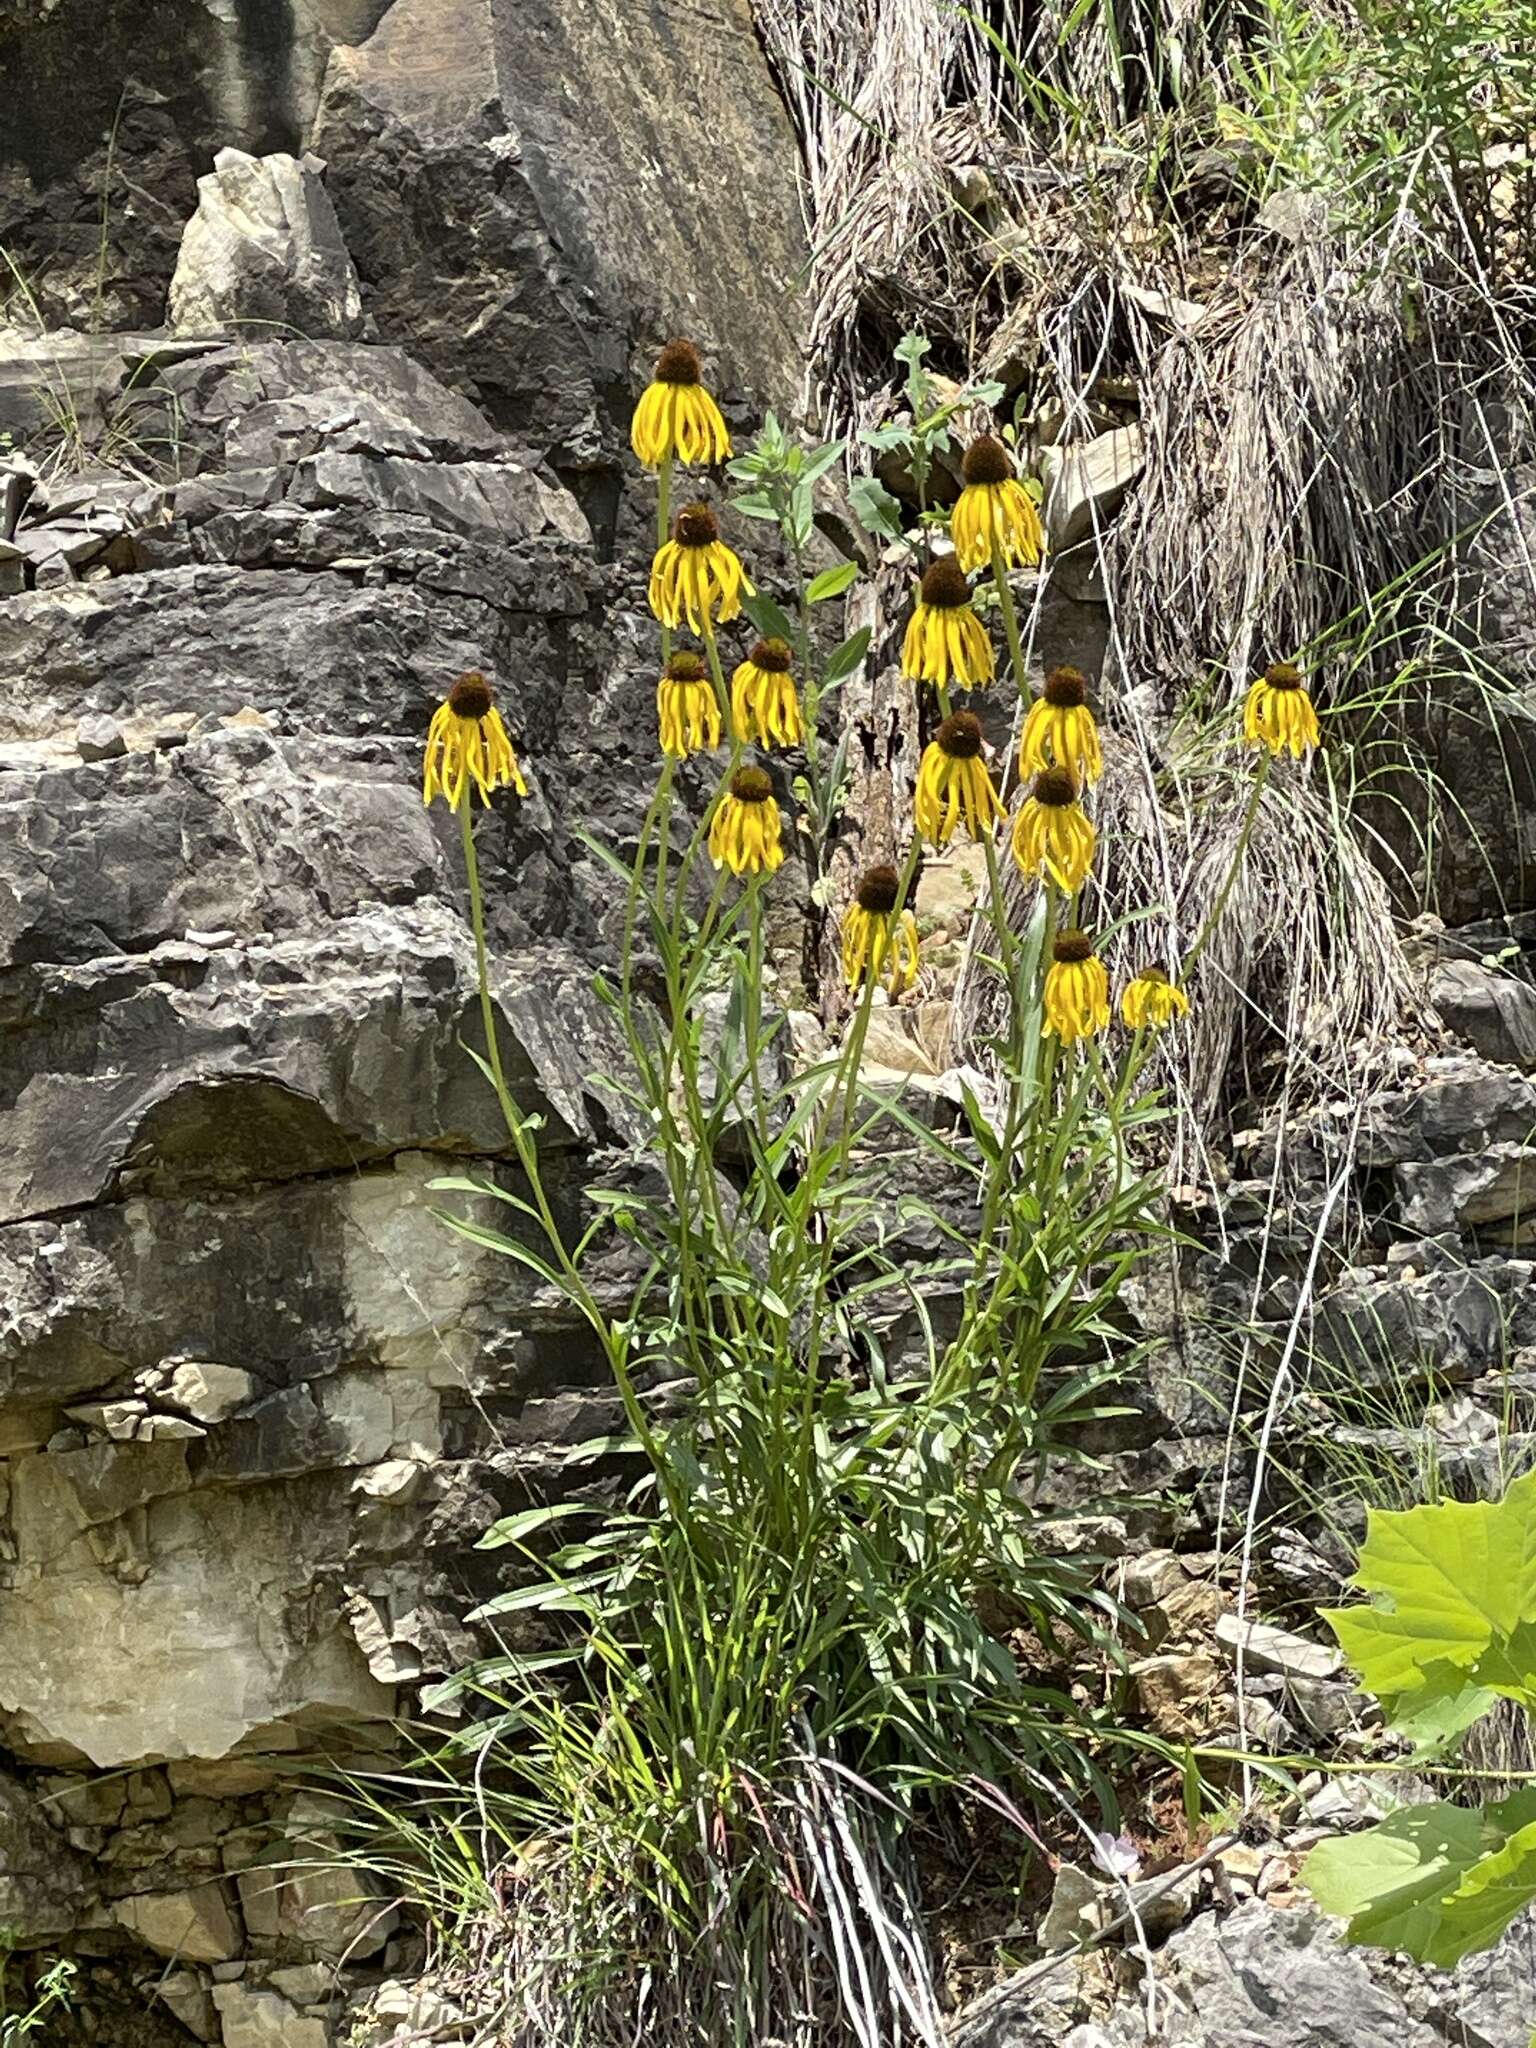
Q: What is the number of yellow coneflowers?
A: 15